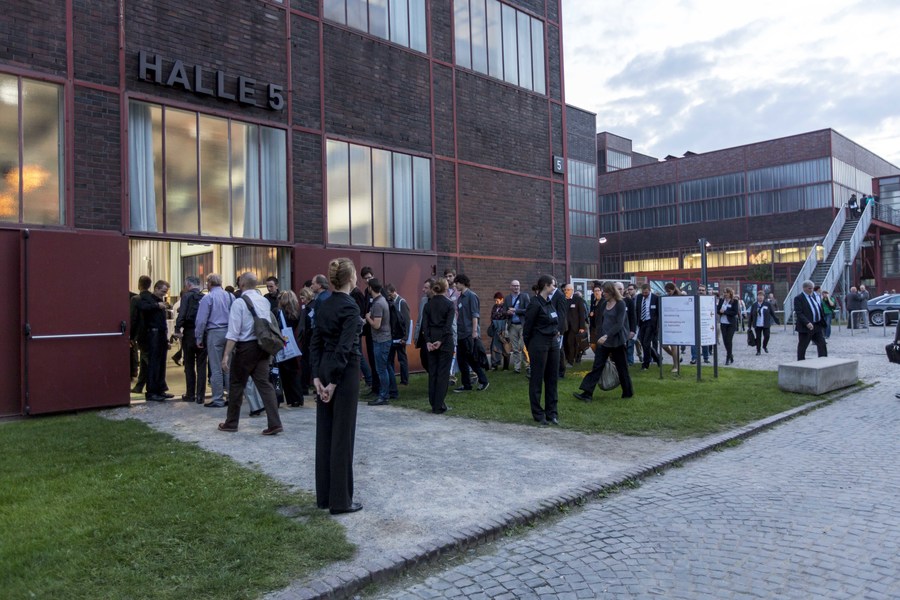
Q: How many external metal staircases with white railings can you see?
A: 1